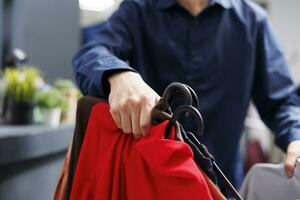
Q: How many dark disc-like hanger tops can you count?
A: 3